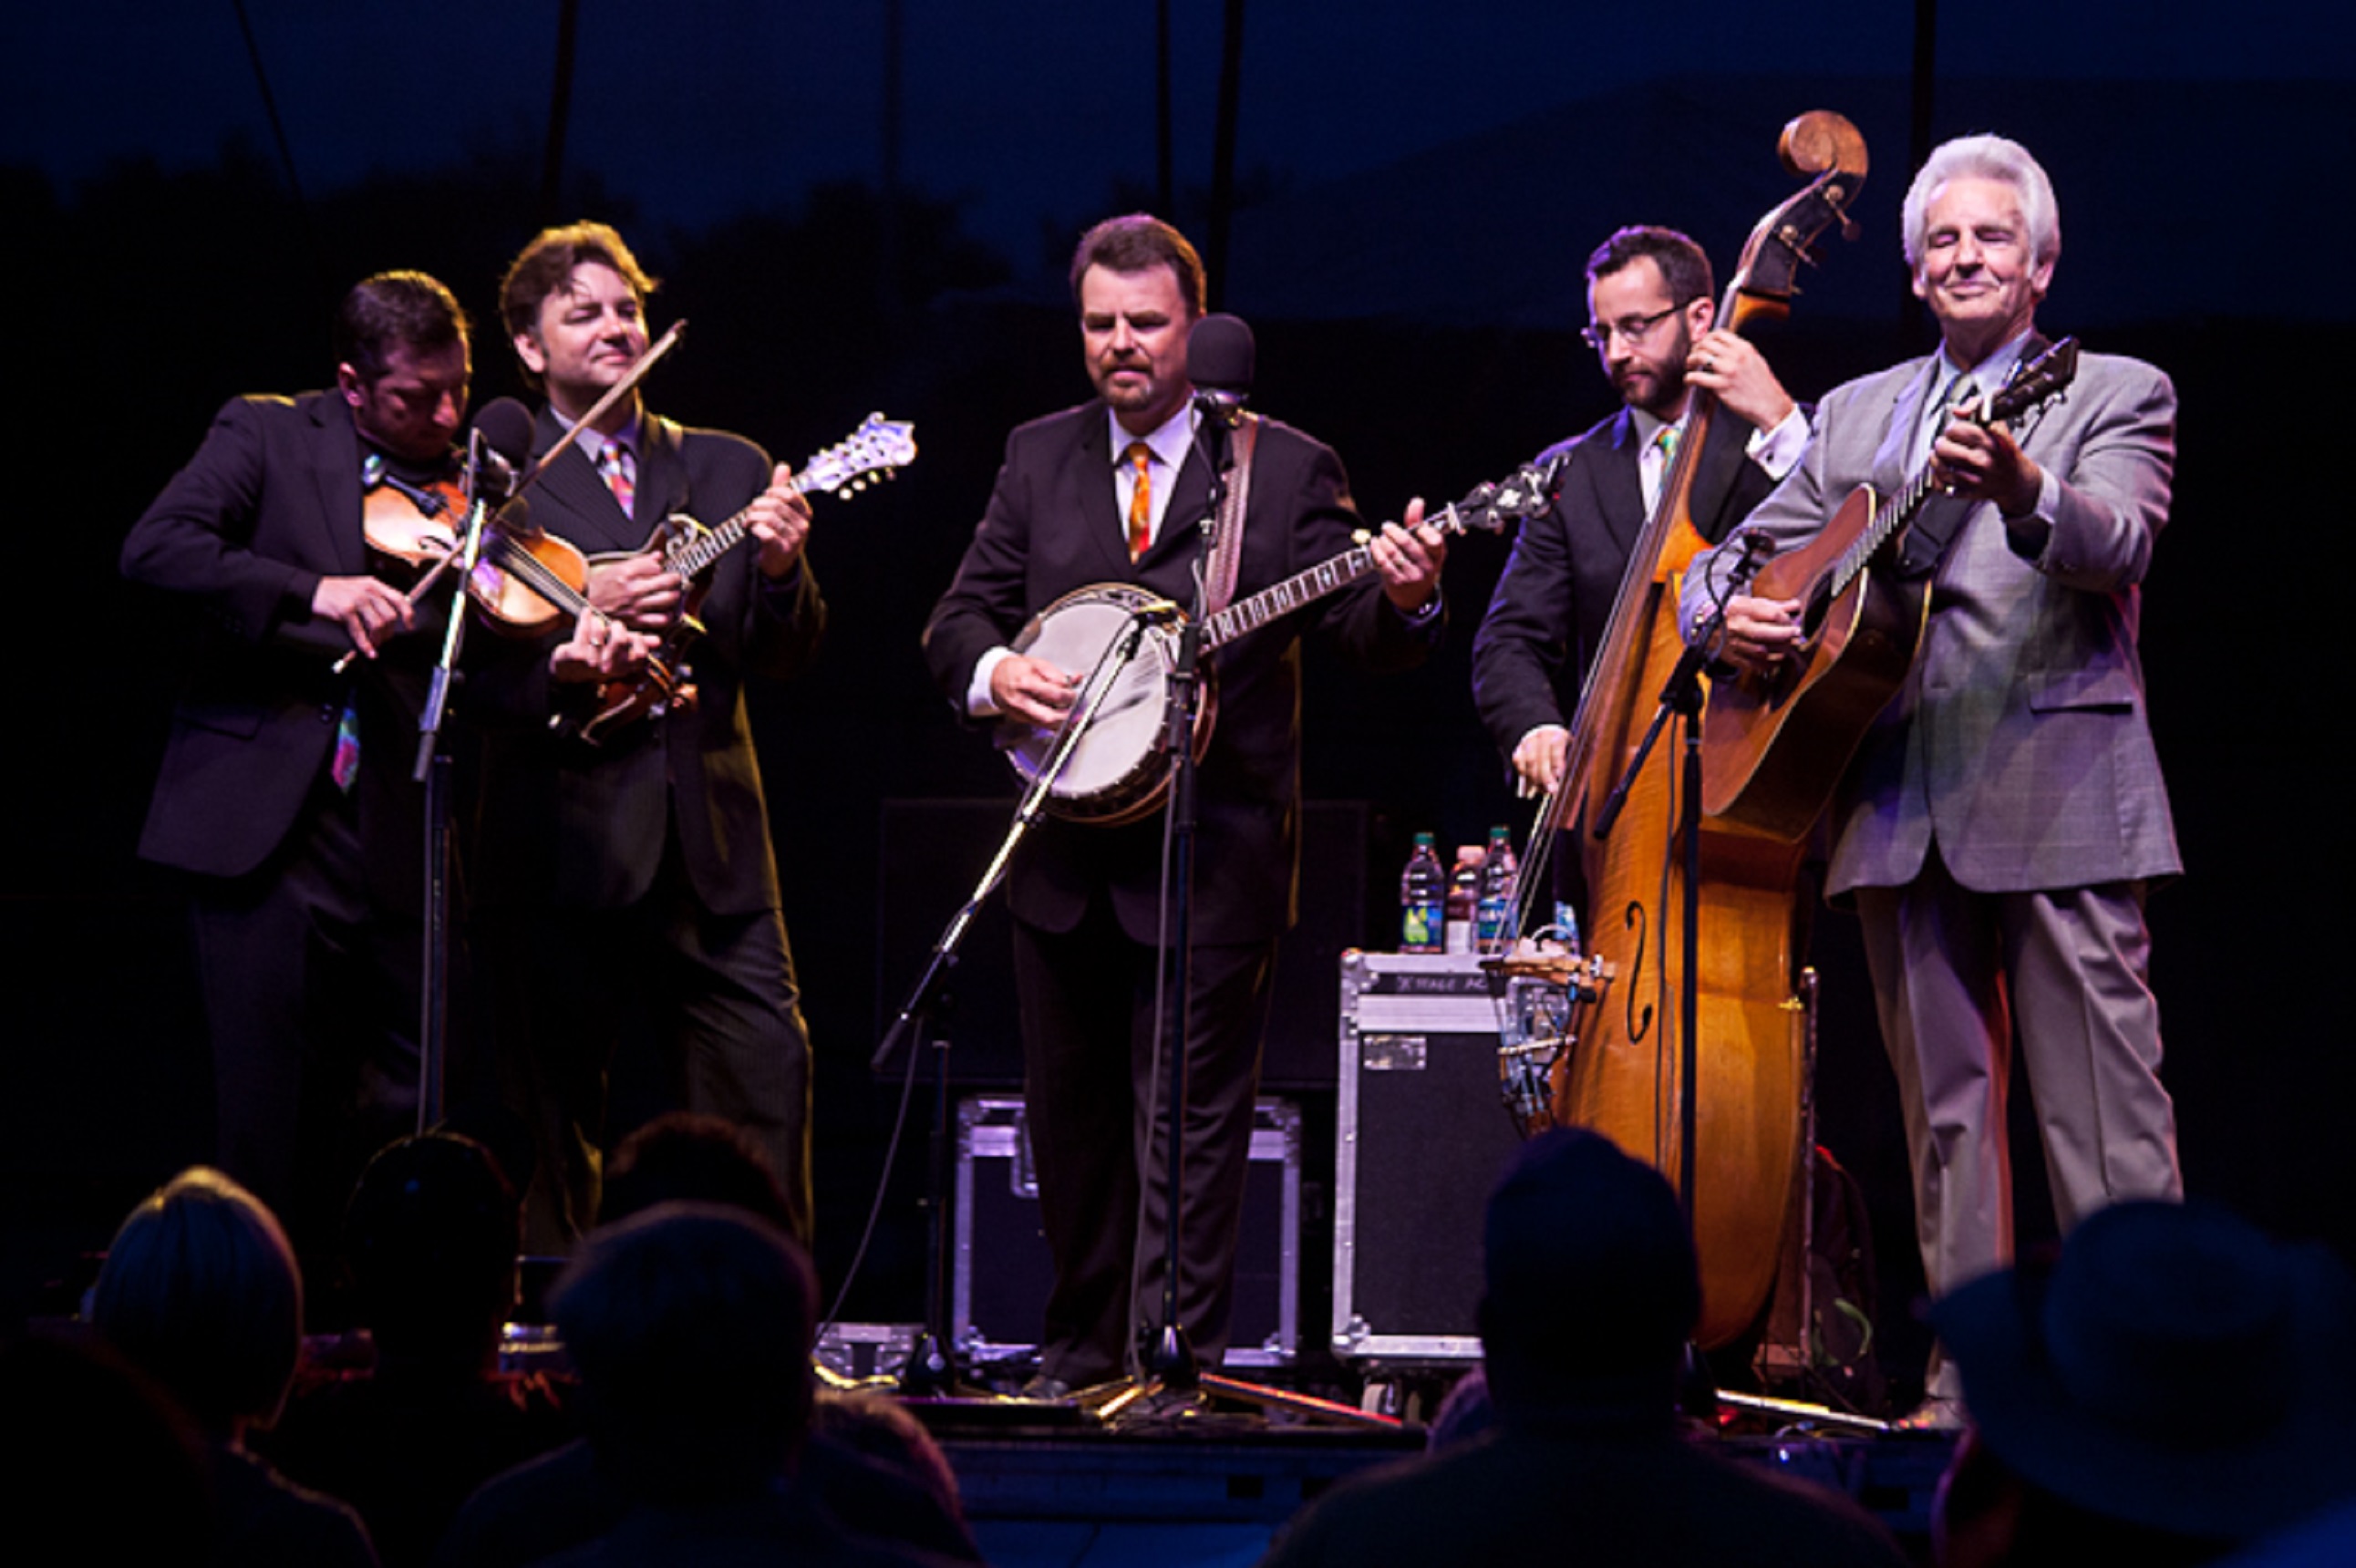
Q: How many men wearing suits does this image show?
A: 5